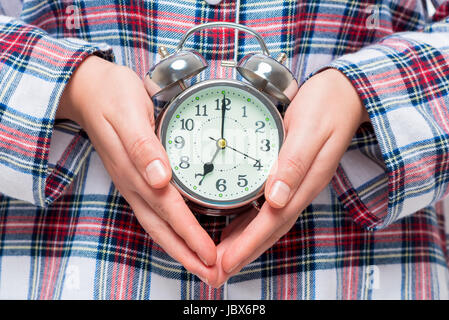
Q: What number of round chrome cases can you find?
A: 1